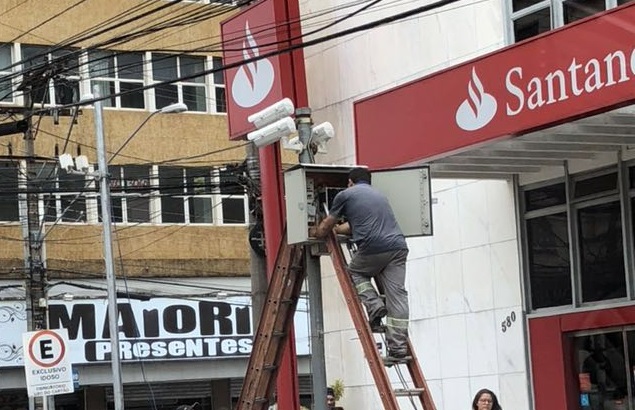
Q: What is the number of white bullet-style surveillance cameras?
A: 3